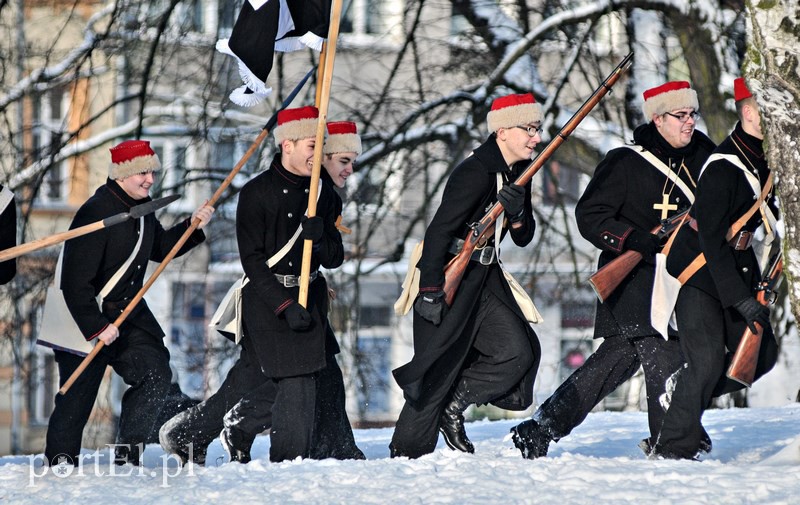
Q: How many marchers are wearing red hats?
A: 6